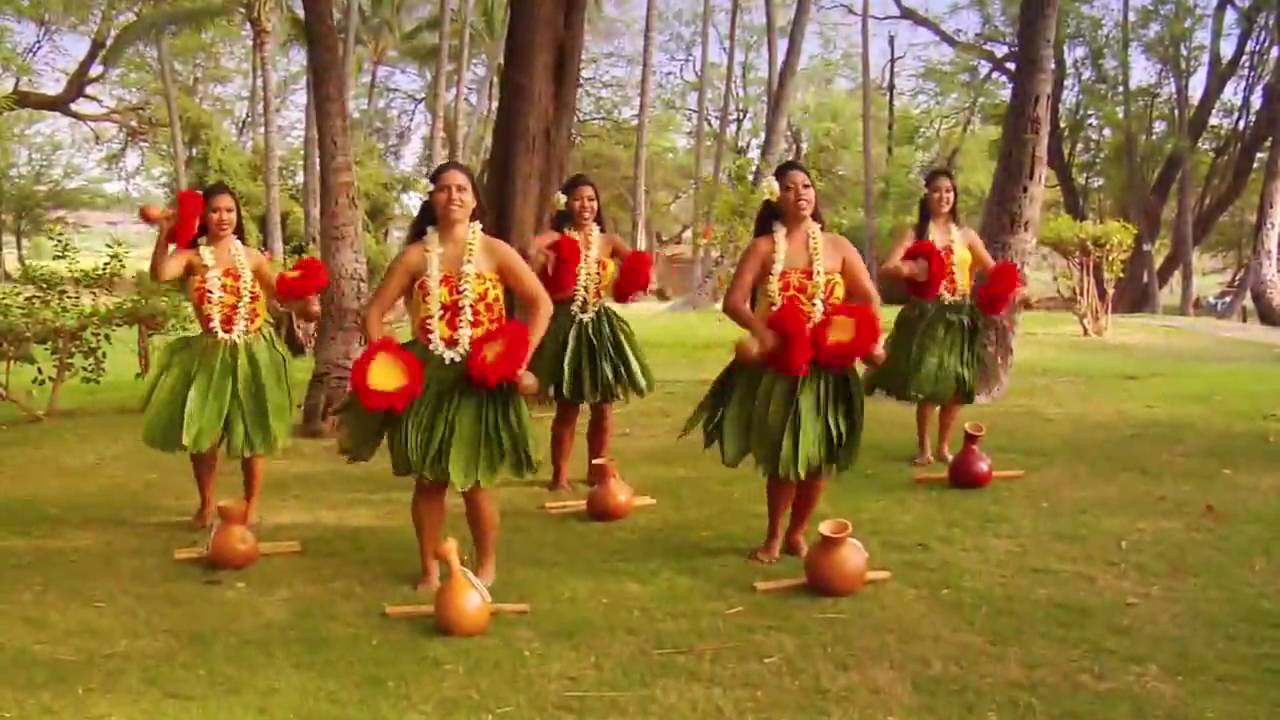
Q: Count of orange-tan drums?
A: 4